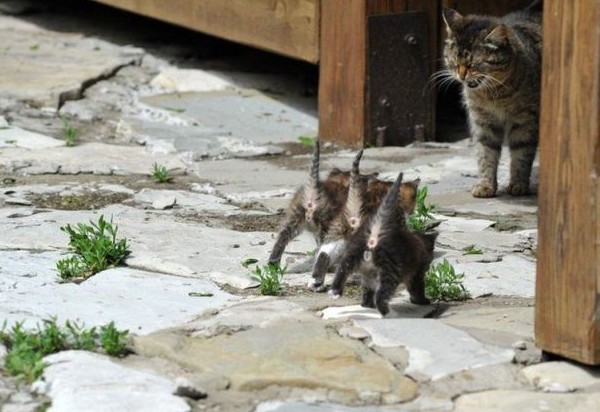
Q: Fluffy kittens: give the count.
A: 3